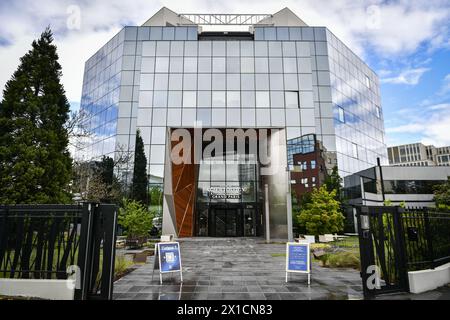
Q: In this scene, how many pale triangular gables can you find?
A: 2